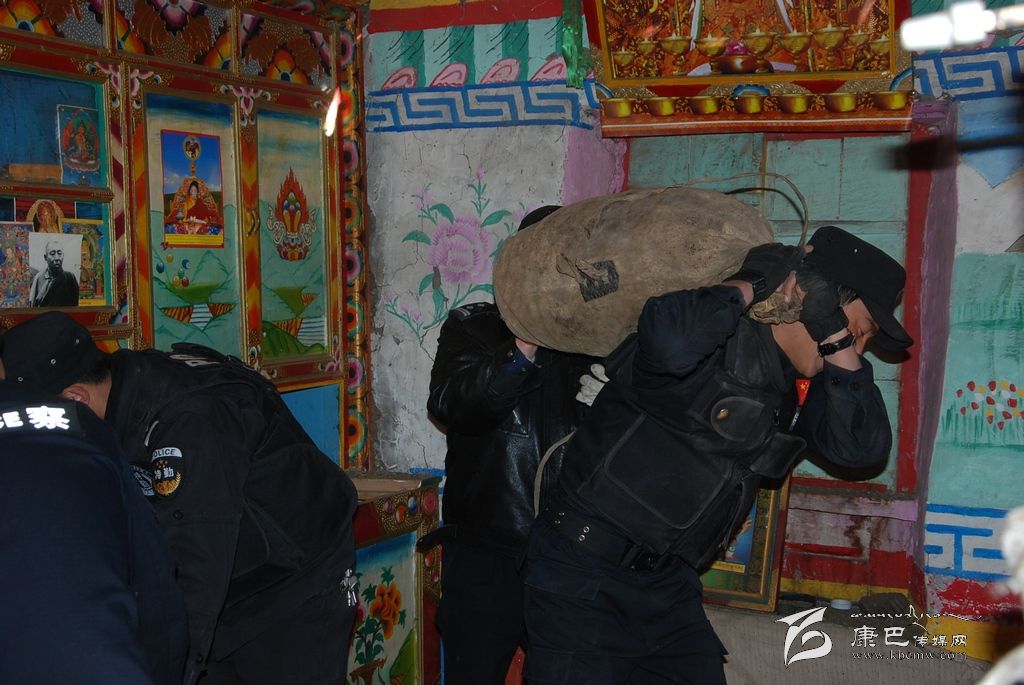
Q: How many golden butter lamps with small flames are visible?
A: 9